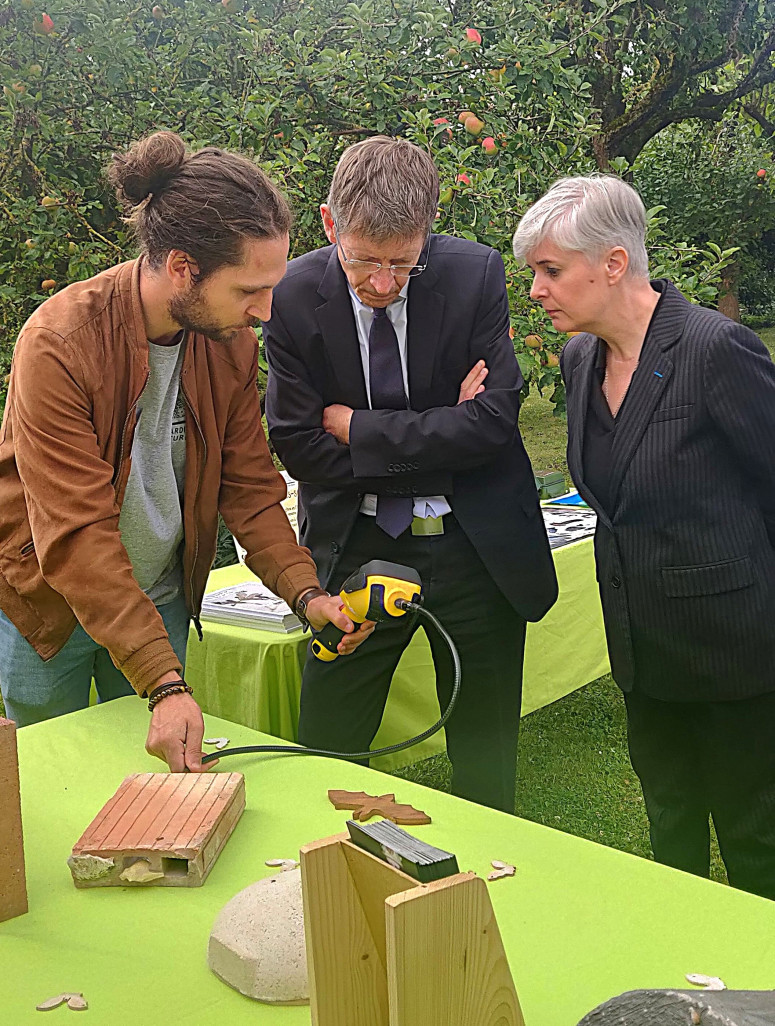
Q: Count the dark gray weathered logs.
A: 1